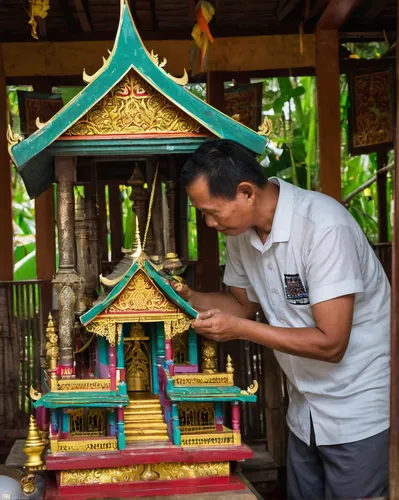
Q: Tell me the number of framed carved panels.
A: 3